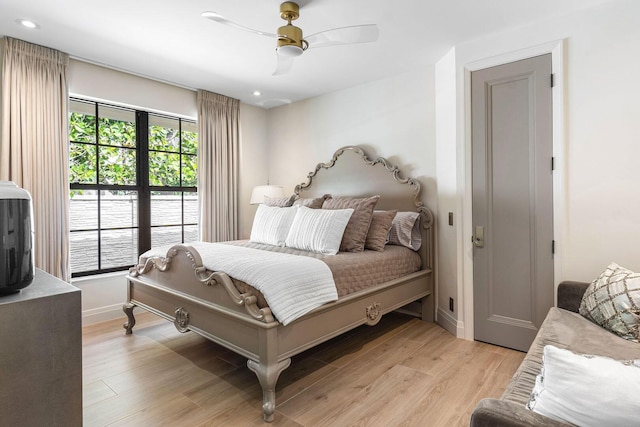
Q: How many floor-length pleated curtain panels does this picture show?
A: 2